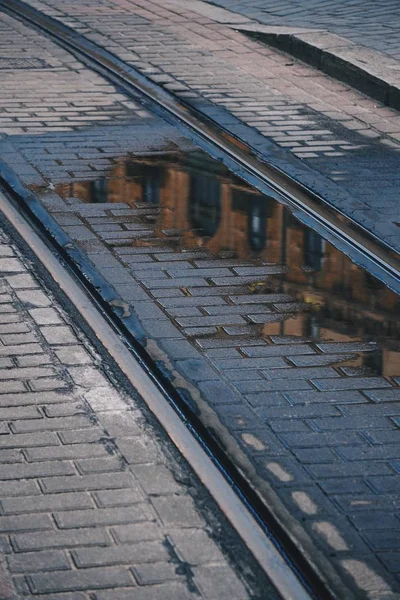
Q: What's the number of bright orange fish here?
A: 0